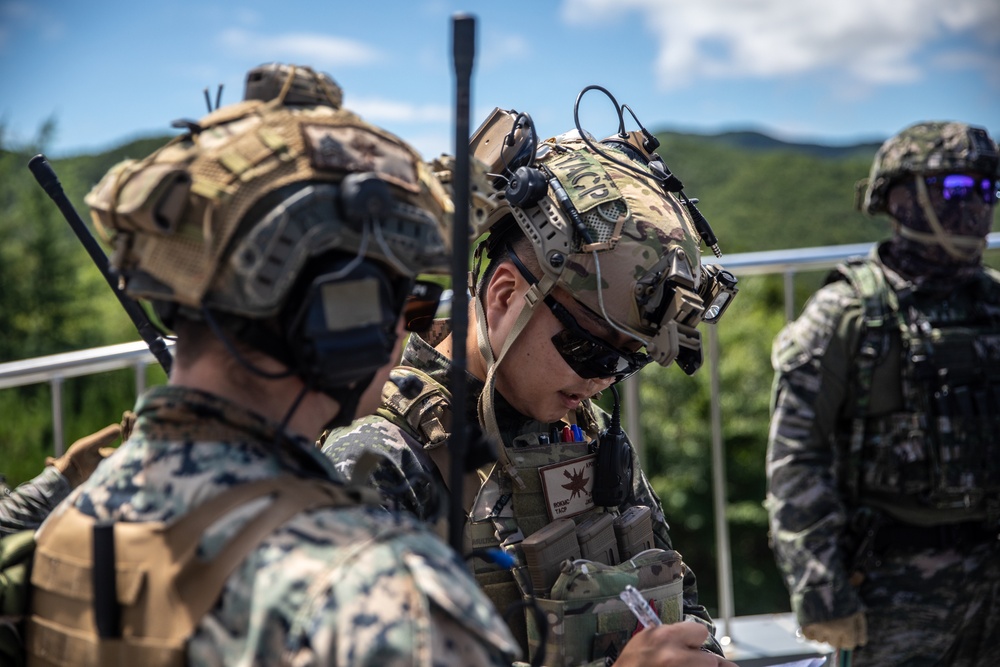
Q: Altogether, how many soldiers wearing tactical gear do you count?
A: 3